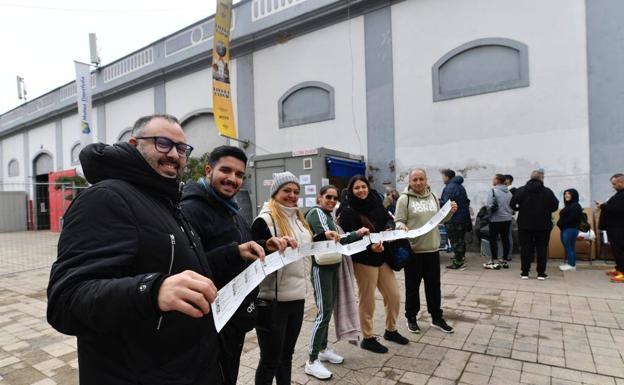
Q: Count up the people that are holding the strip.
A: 6